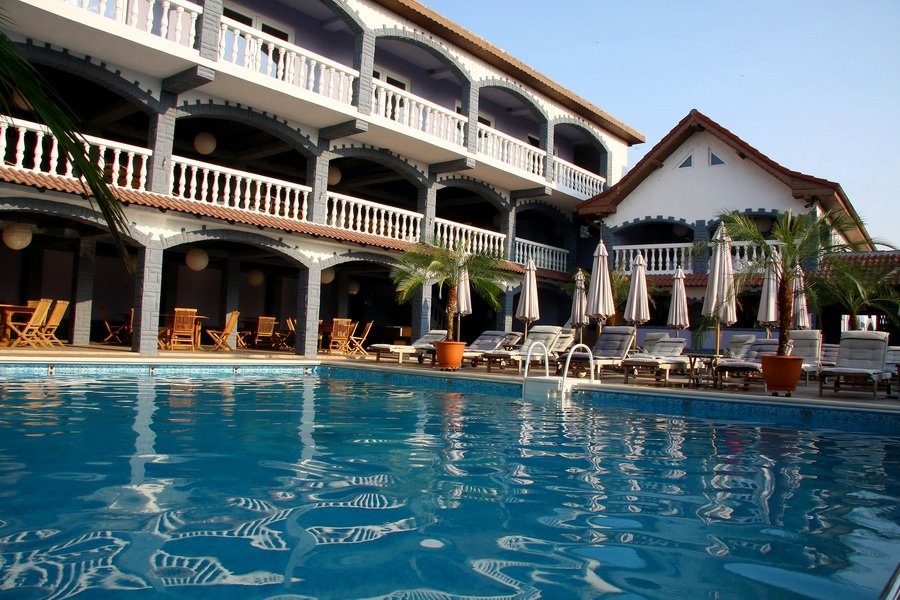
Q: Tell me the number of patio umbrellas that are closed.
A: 9